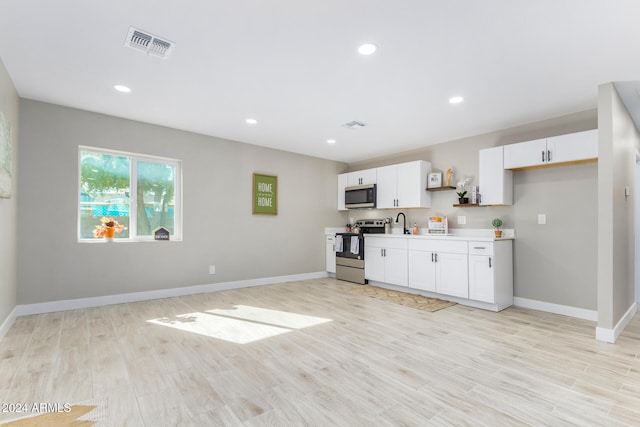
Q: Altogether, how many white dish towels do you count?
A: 2